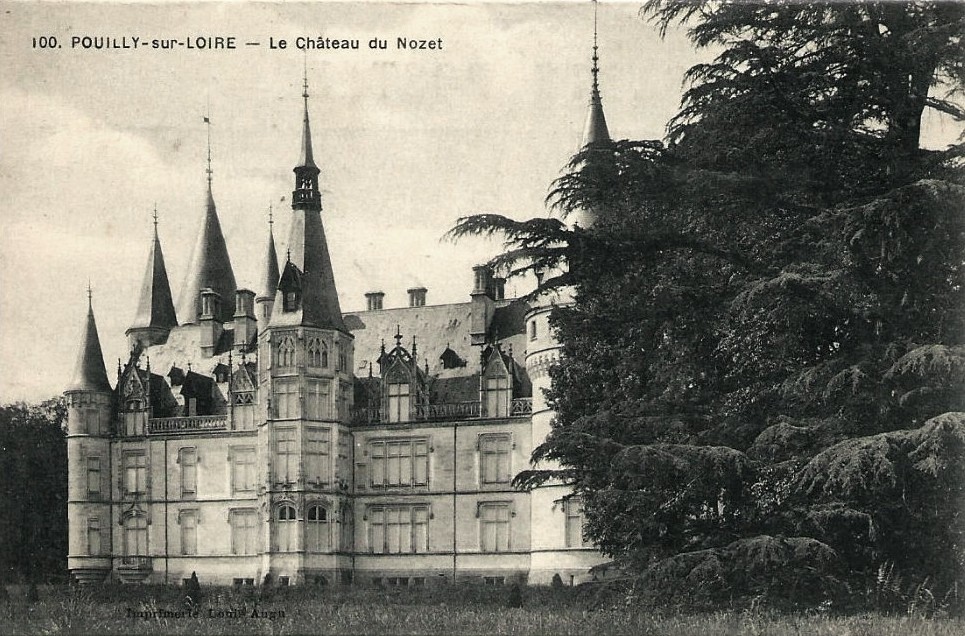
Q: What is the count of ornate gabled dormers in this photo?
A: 4